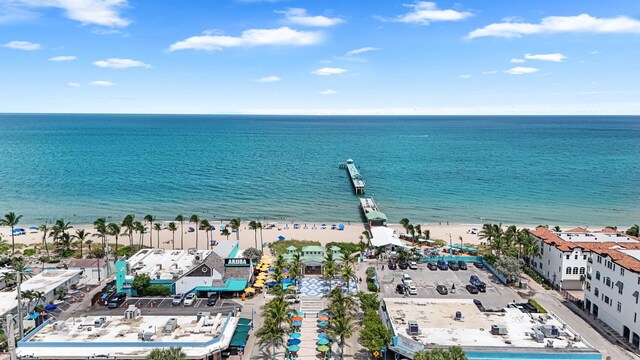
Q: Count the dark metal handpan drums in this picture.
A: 0